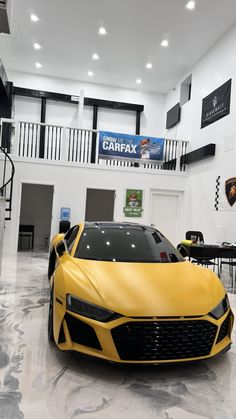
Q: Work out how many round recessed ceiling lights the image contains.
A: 10